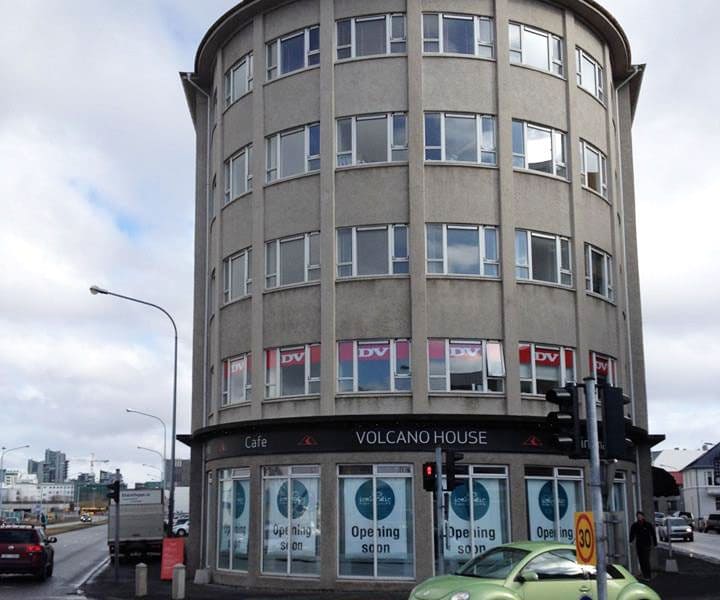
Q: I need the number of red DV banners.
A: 6